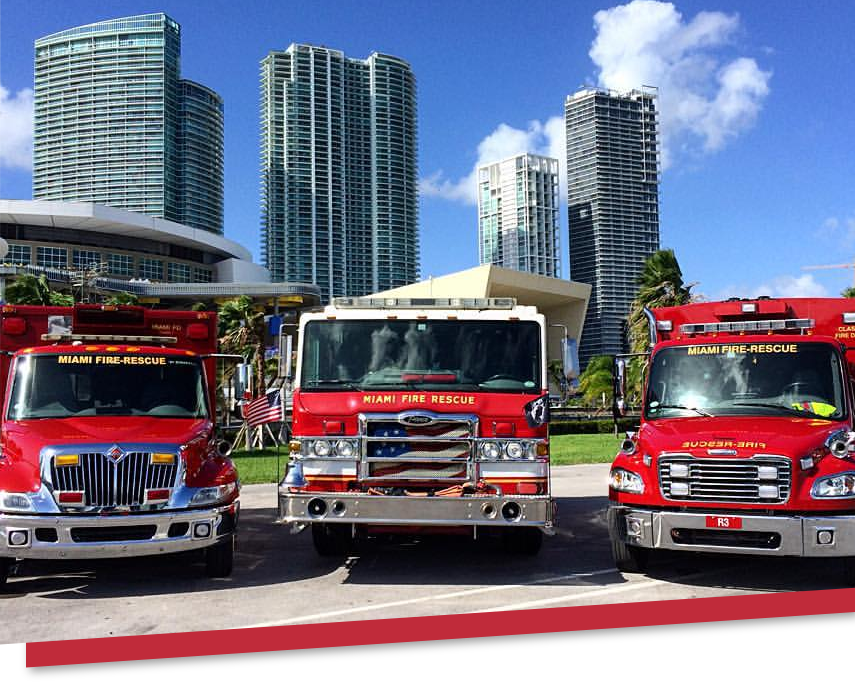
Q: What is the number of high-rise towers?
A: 4